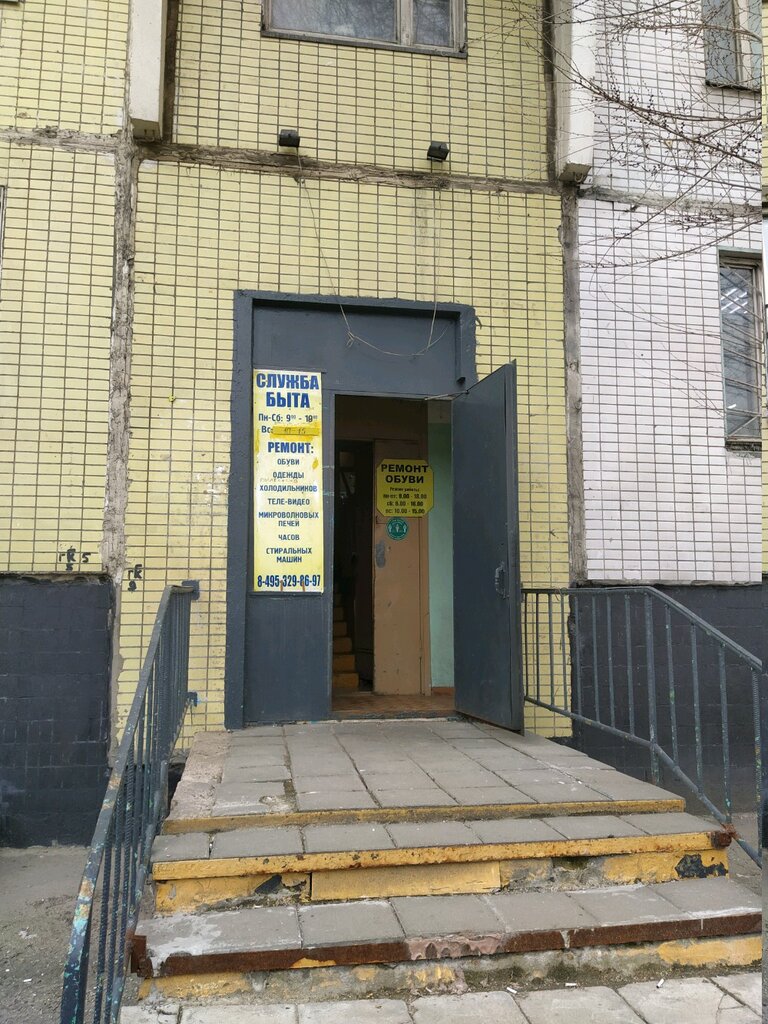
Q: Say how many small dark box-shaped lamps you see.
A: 2